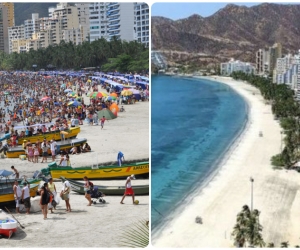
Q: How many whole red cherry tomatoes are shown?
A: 0